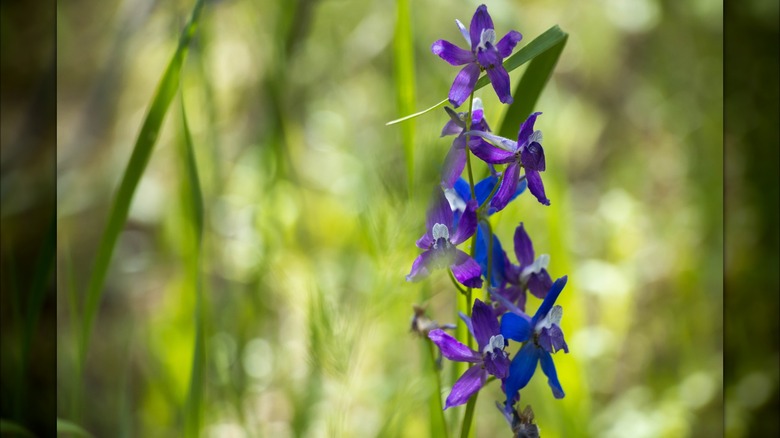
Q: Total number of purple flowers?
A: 6